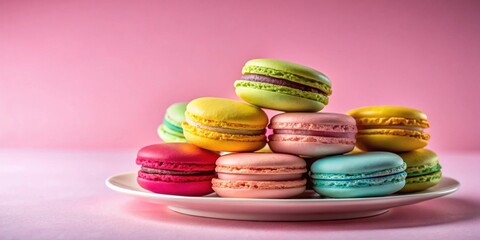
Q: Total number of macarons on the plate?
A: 9